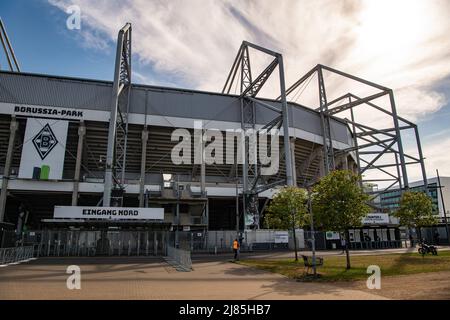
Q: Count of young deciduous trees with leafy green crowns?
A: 3